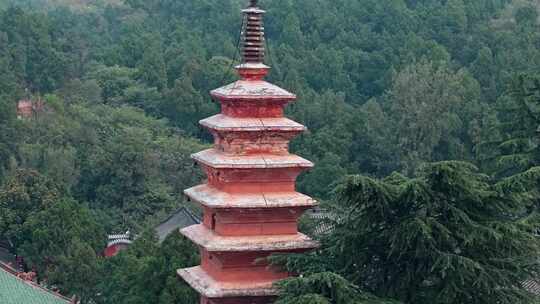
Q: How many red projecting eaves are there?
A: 6